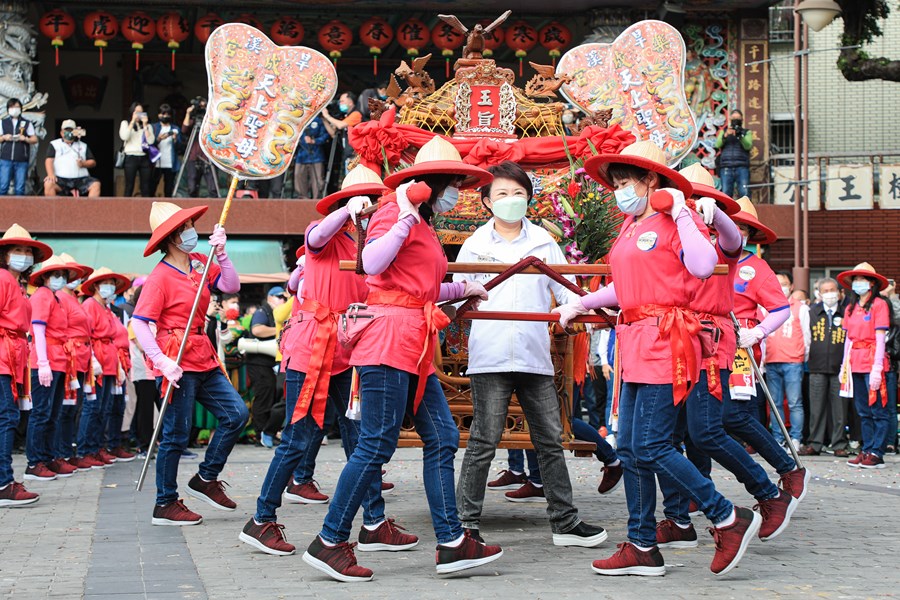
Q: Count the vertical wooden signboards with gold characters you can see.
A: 1